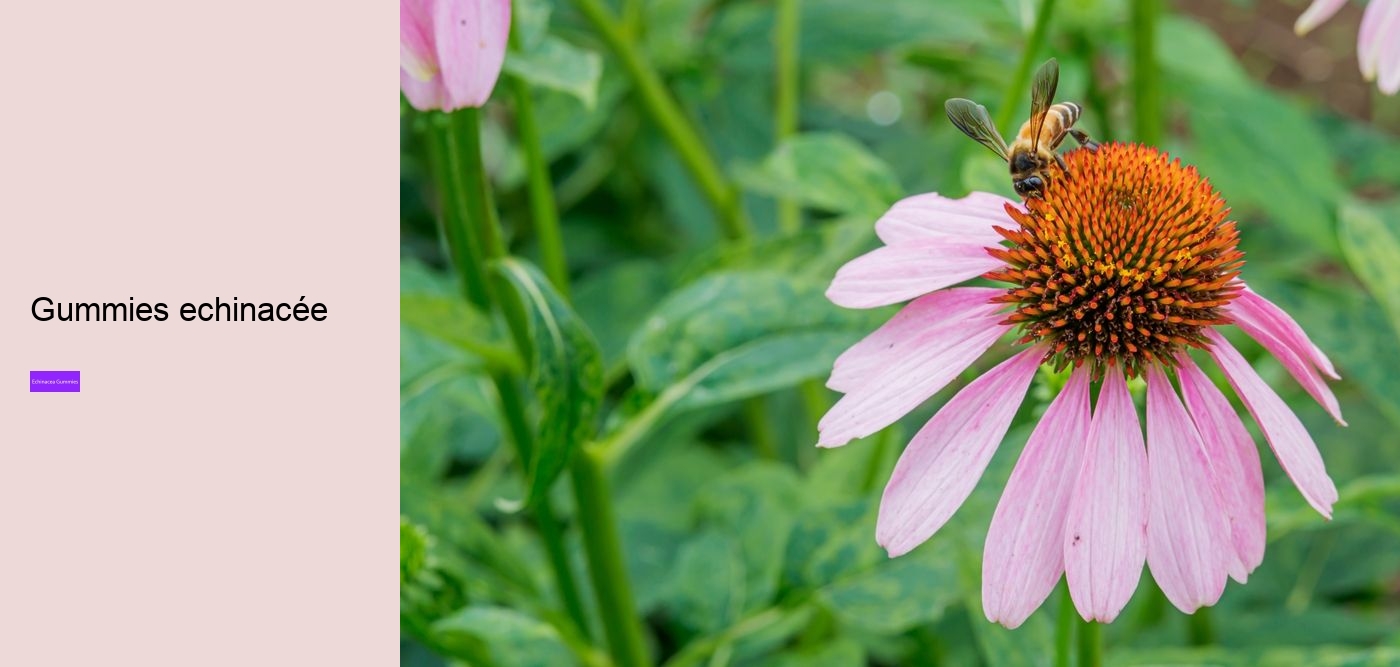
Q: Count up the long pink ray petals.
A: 12